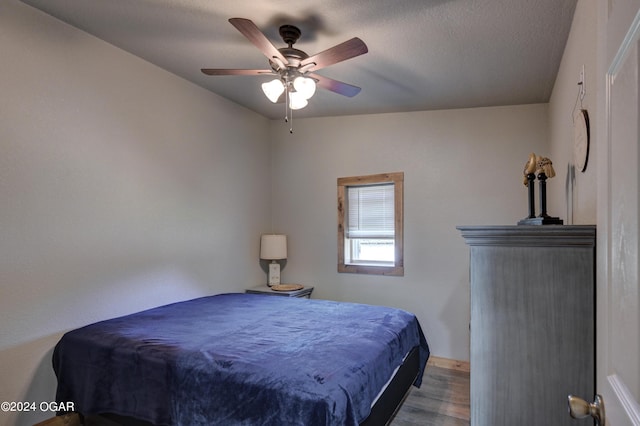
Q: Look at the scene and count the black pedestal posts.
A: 2